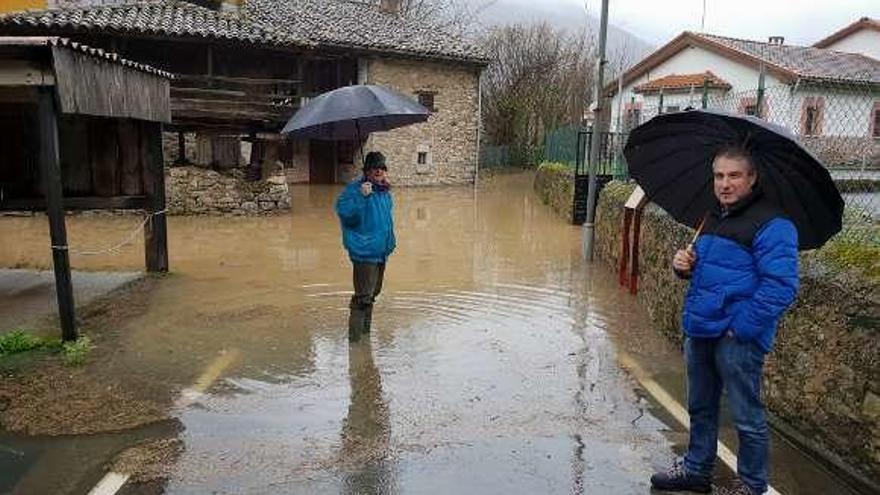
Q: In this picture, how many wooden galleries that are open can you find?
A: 1